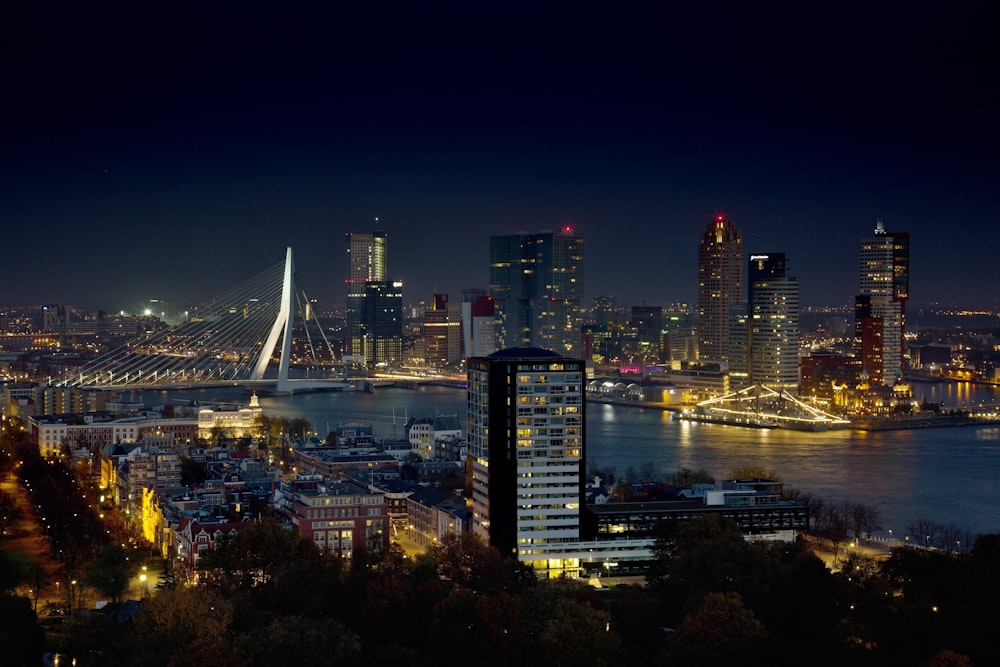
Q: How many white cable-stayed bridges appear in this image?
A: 1